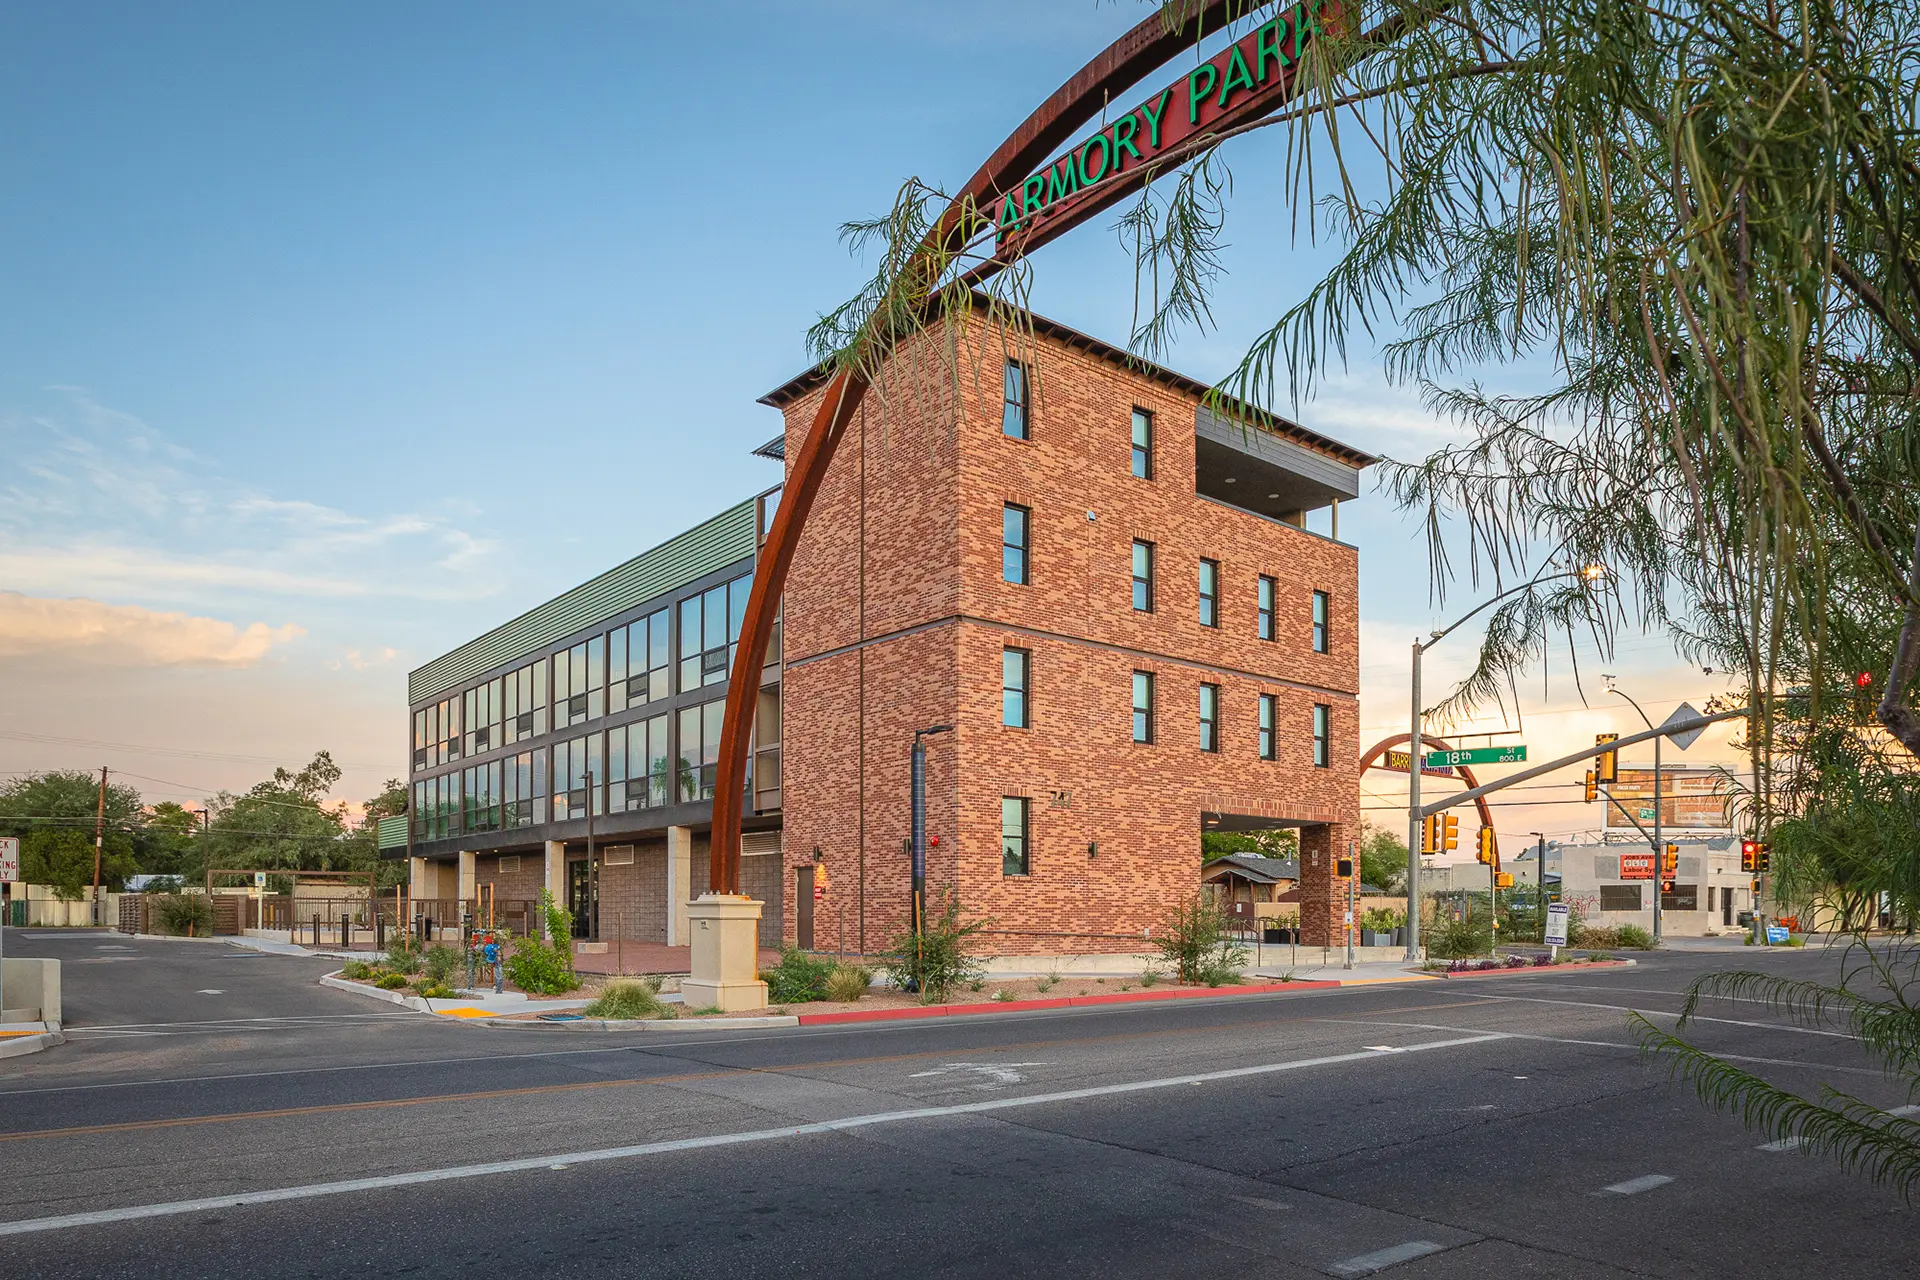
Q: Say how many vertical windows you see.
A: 13